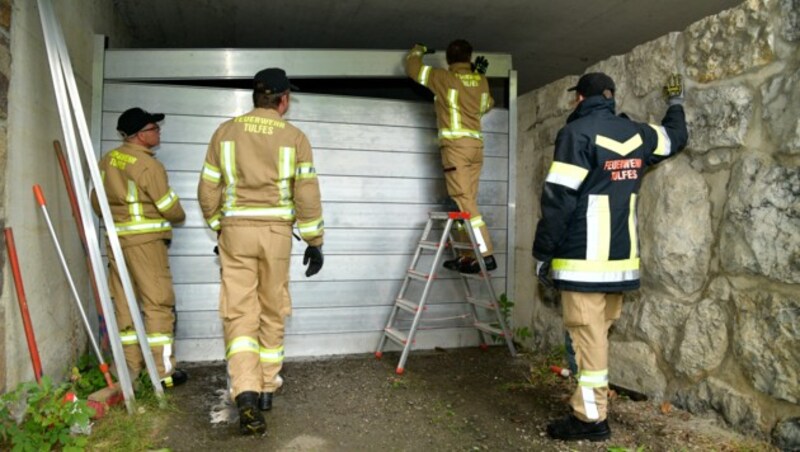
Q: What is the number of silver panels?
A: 11